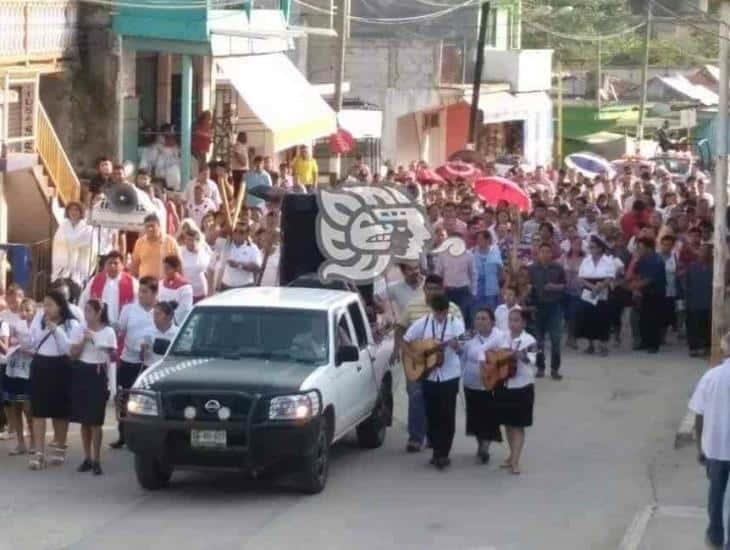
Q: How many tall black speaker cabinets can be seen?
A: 1